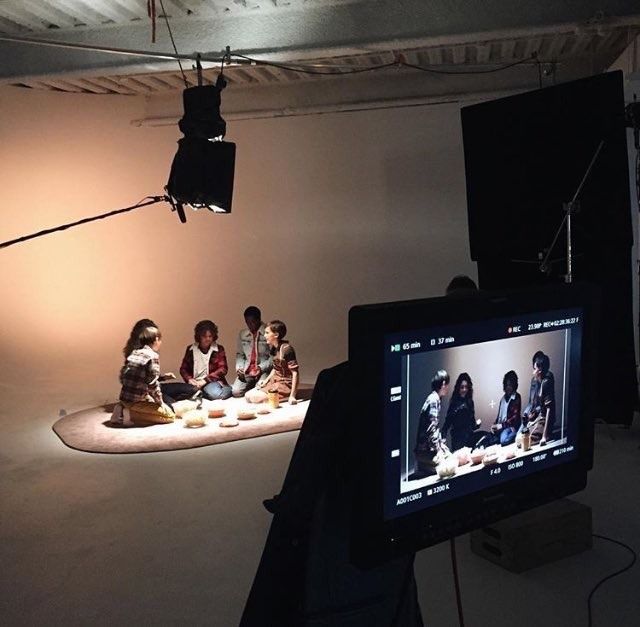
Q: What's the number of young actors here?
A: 5